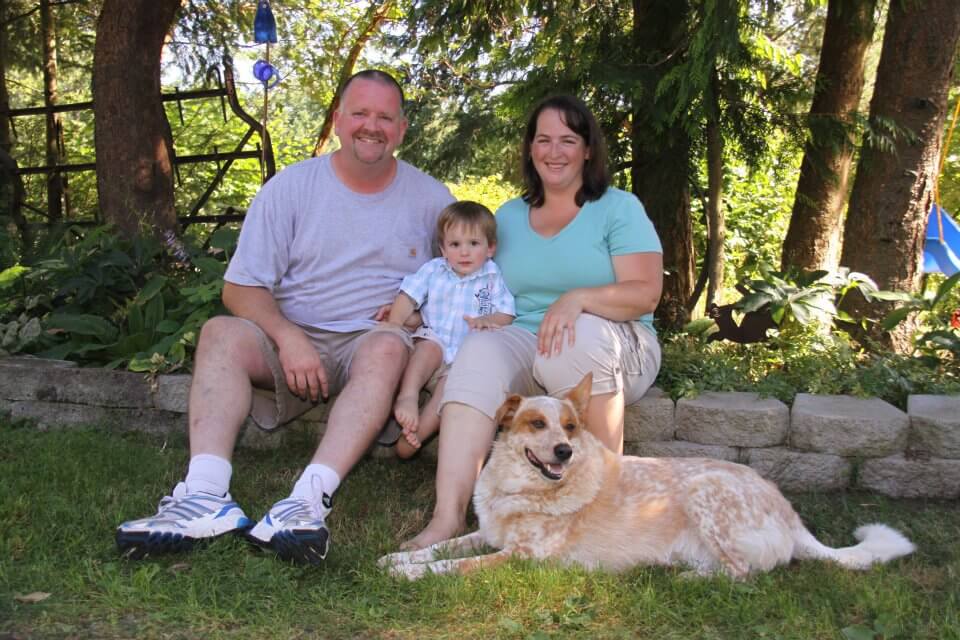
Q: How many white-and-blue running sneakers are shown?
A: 2